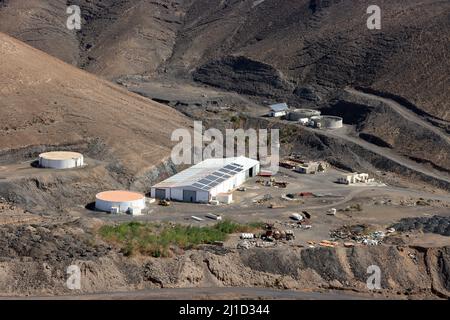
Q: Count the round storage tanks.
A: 4